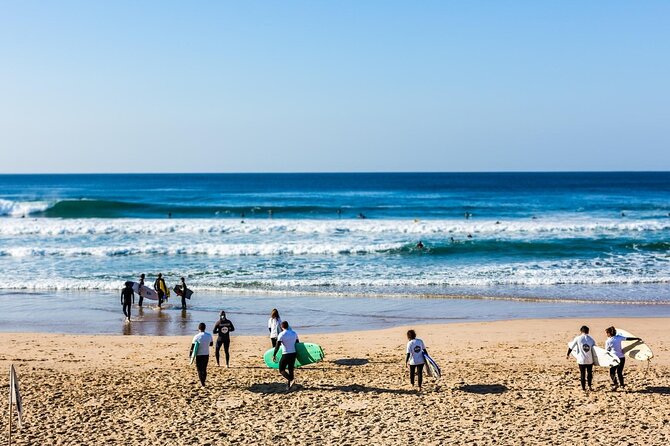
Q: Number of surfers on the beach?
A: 11